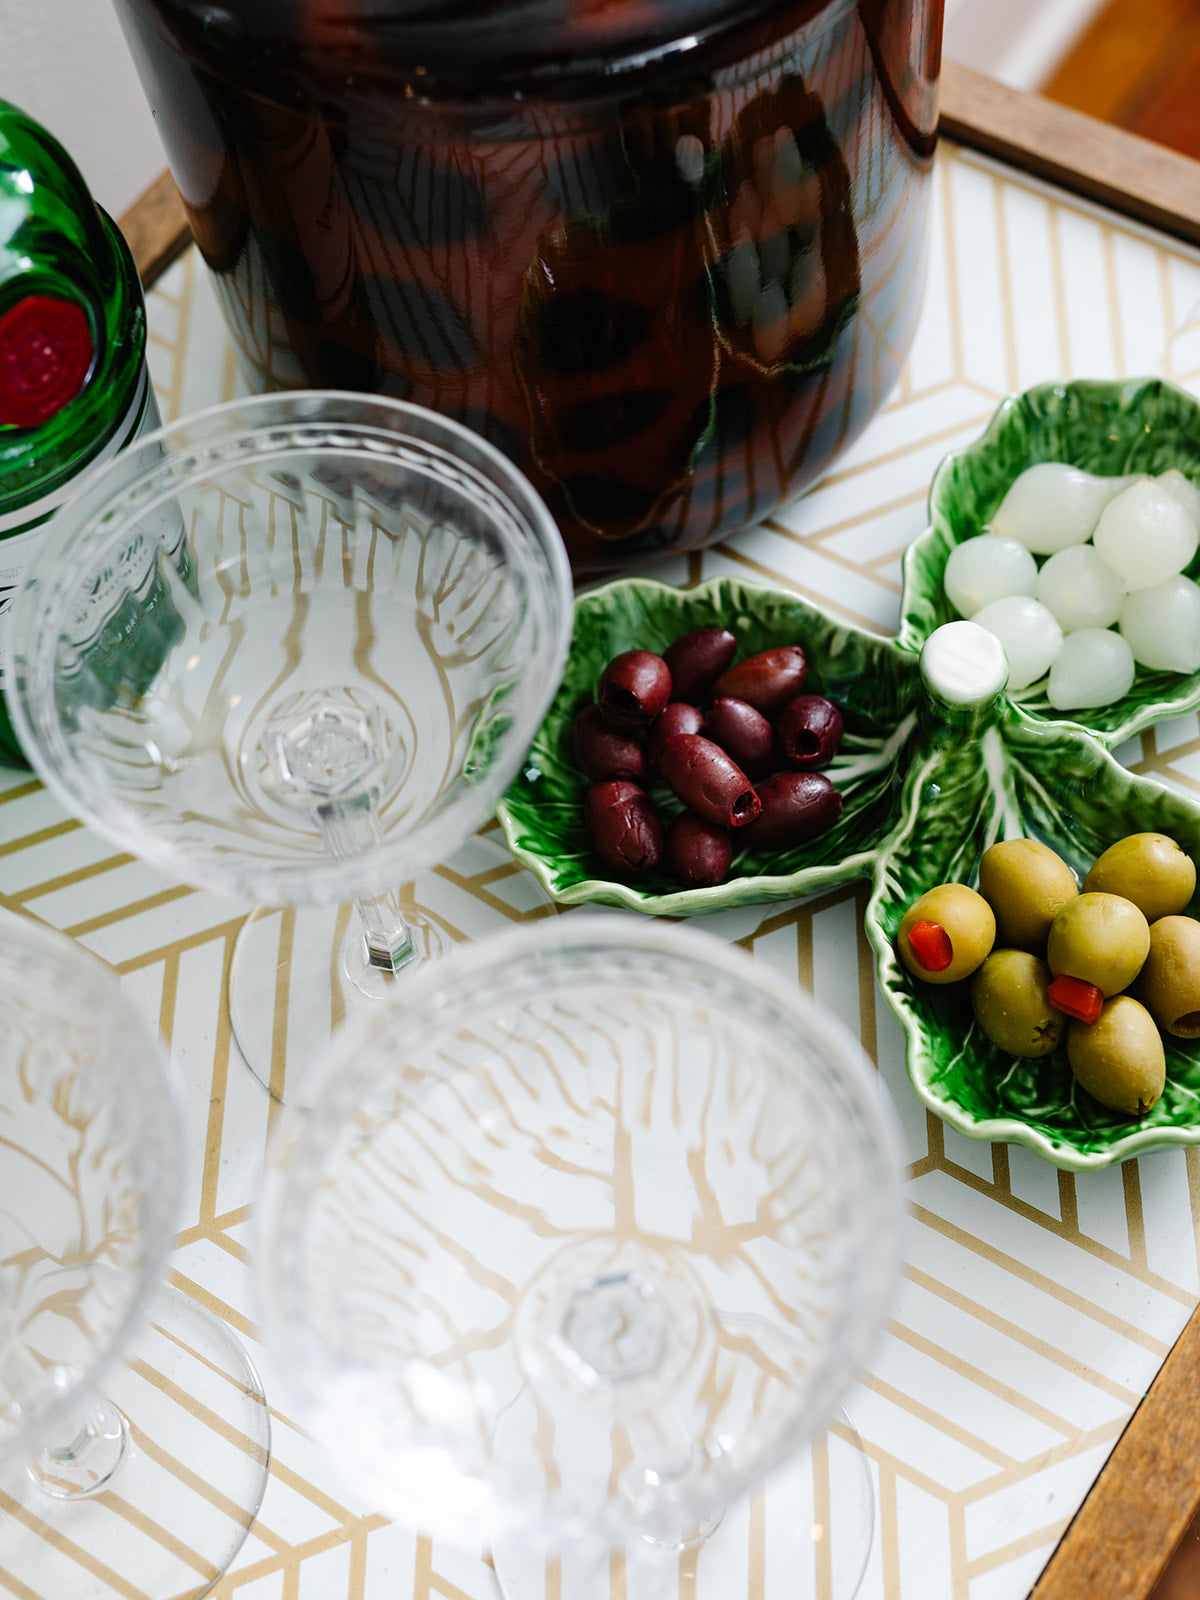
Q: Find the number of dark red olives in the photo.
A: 11